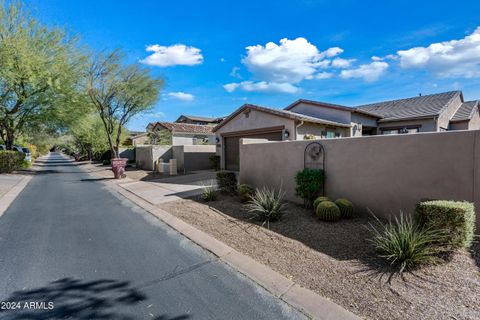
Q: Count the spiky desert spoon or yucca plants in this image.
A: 3